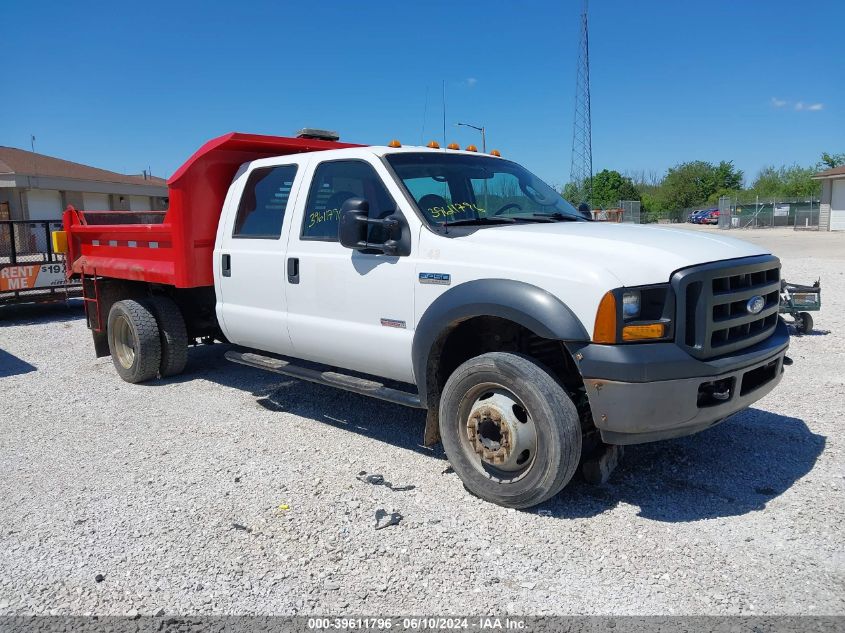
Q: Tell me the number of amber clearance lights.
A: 5